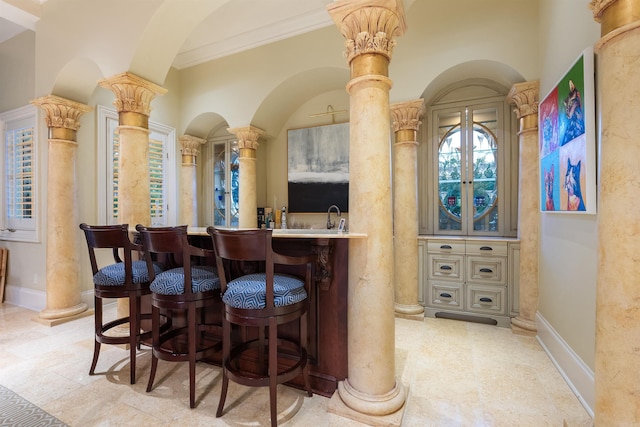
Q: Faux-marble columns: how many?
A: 8